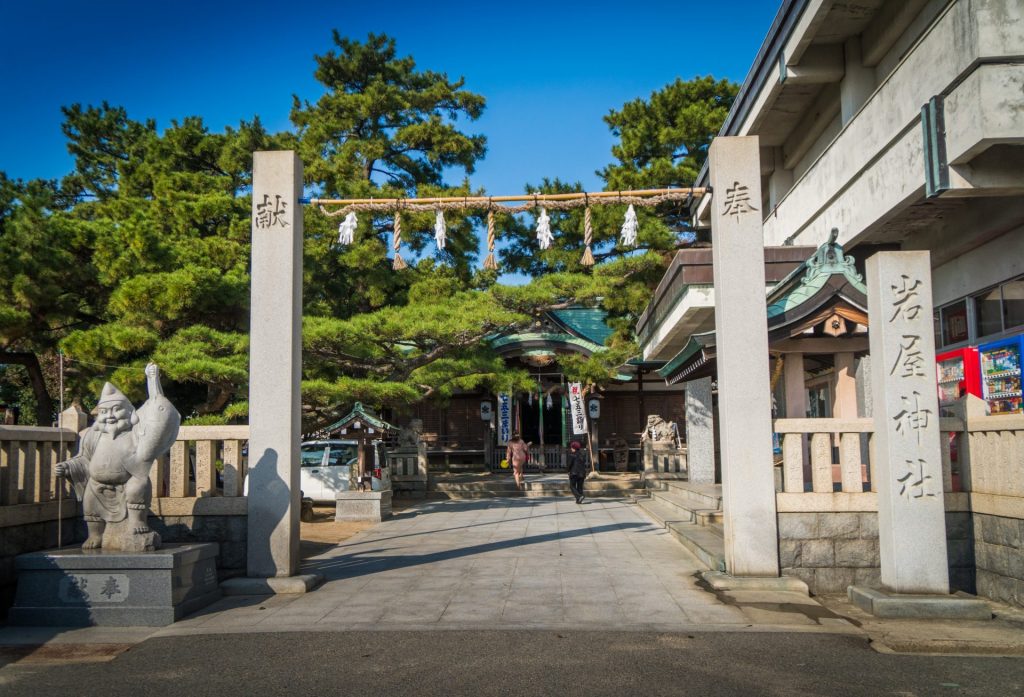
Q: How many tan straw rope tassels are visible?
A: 3